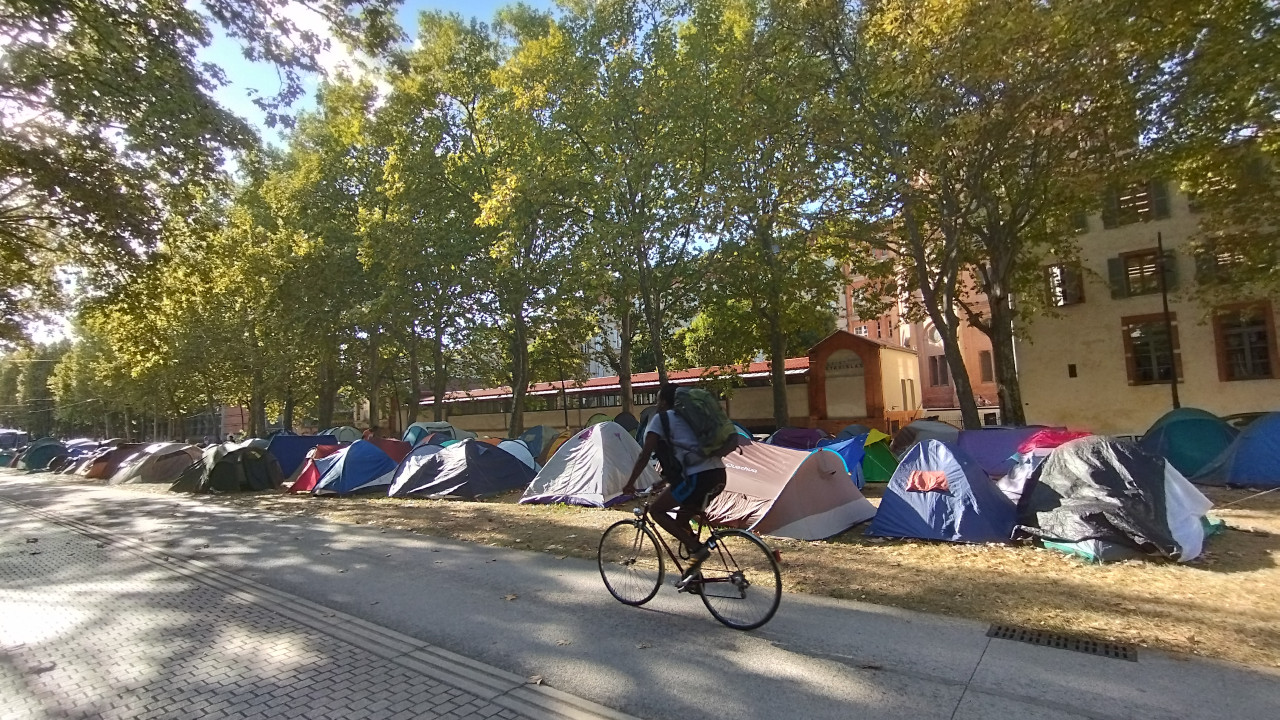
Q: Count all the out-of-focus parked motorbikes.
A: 0